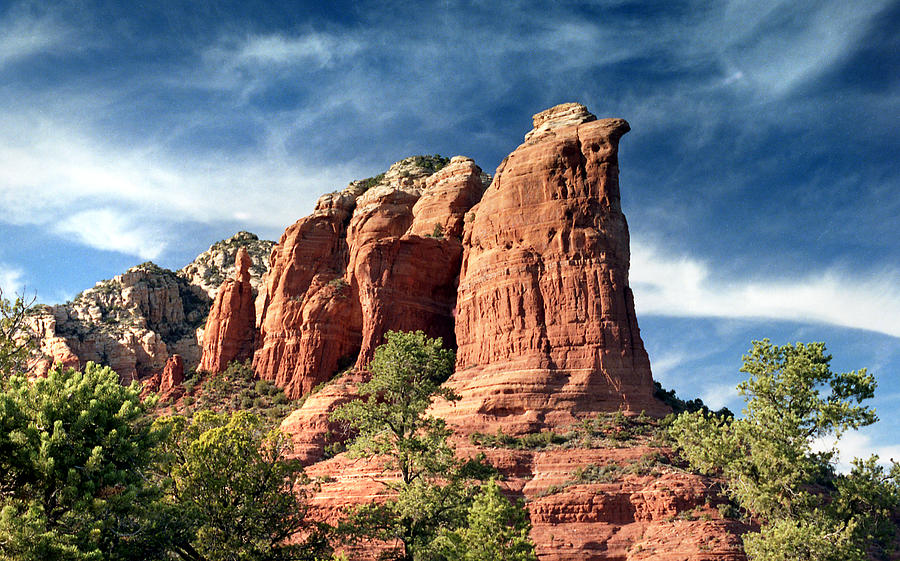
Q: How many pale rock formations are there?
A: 2